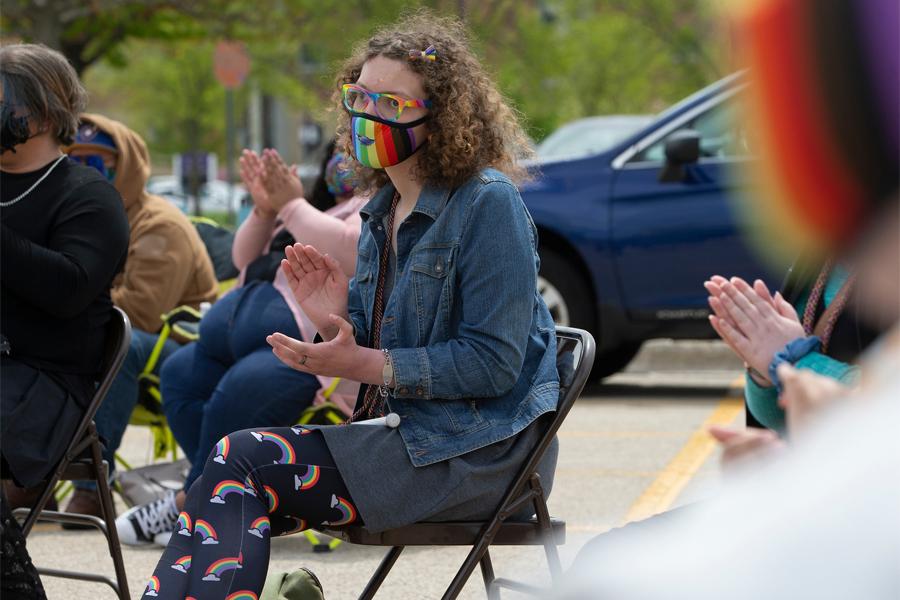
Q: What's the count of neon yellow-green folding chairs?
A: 2